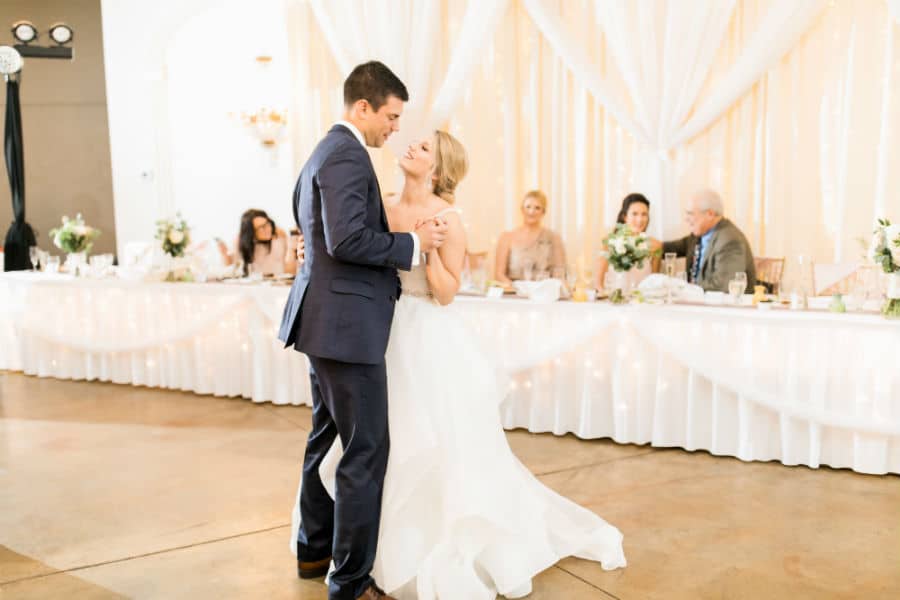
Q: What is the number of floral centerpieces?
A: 4